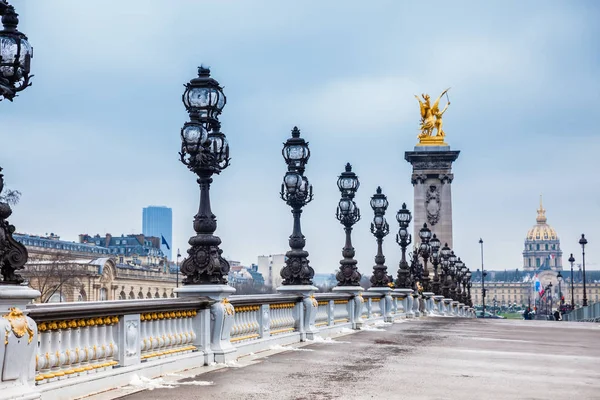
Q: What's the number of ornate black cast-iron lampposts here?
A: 13